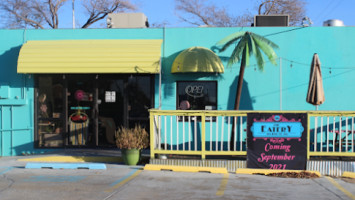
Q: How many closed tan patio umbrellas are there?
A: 1